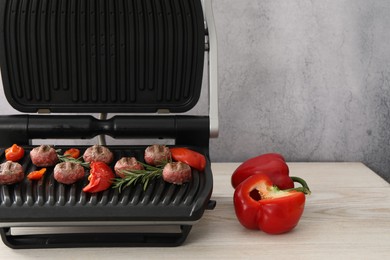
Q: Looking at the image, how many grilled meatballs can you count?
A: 7